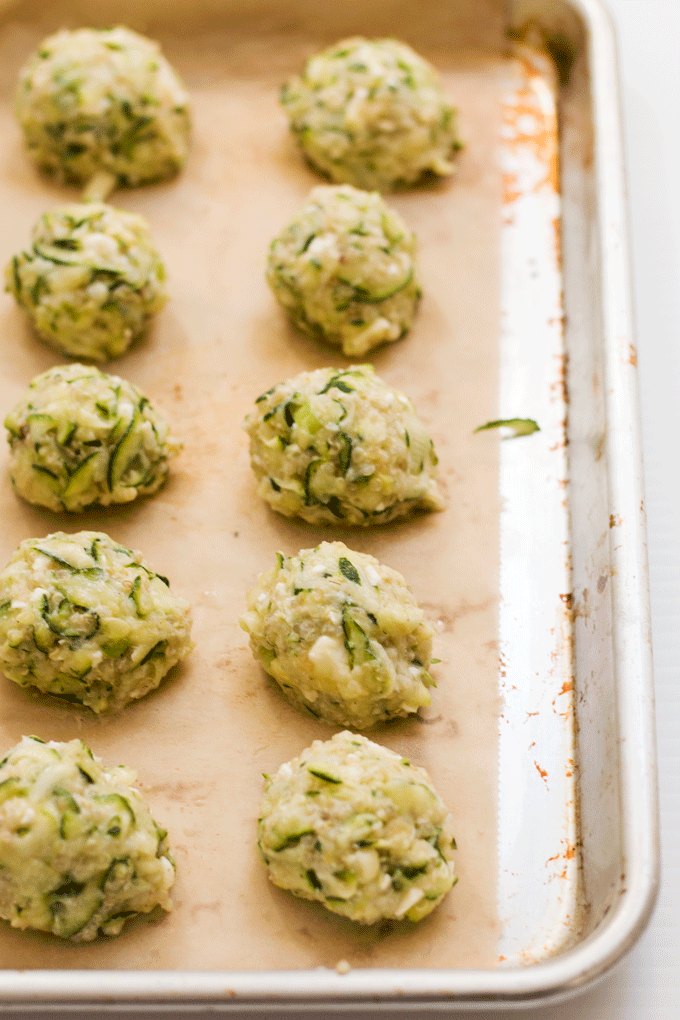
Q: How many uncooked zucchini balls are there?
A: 10